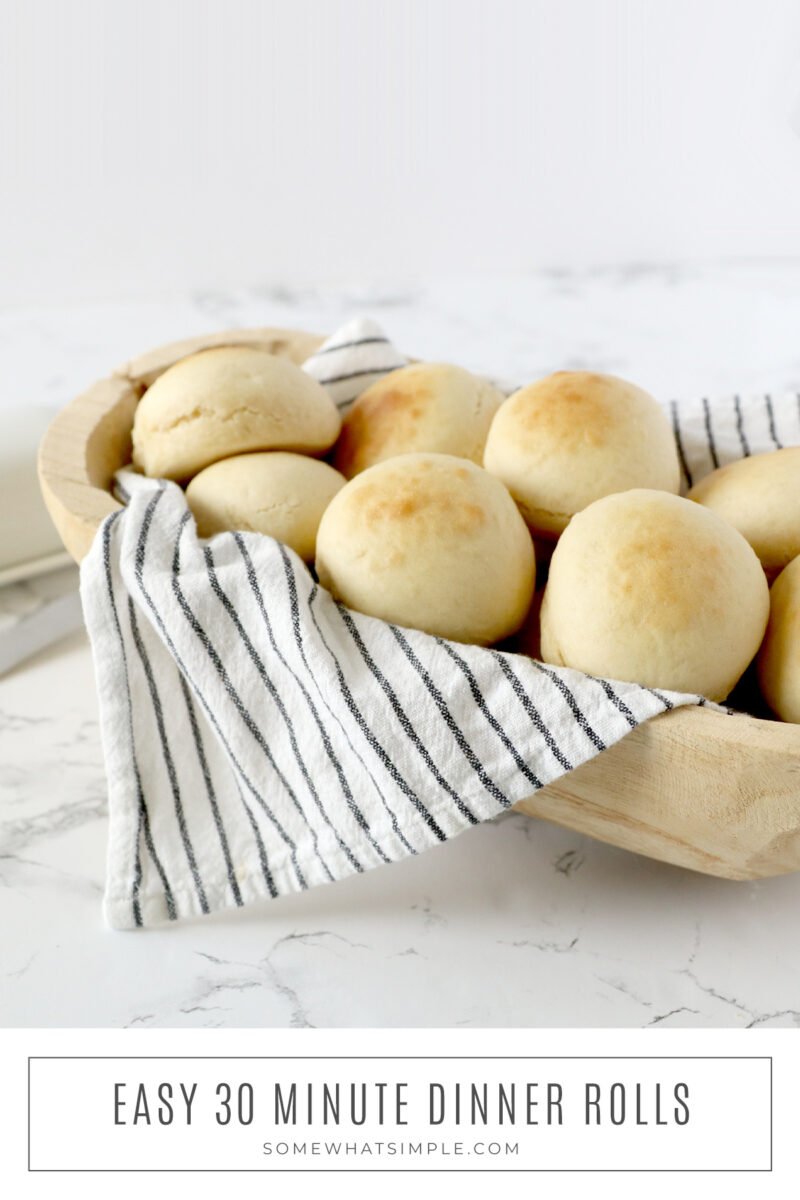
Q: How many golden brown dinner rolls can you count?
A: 8